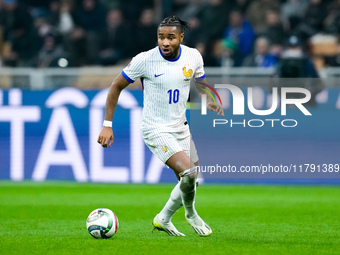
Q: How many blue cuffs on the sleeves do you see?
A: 2